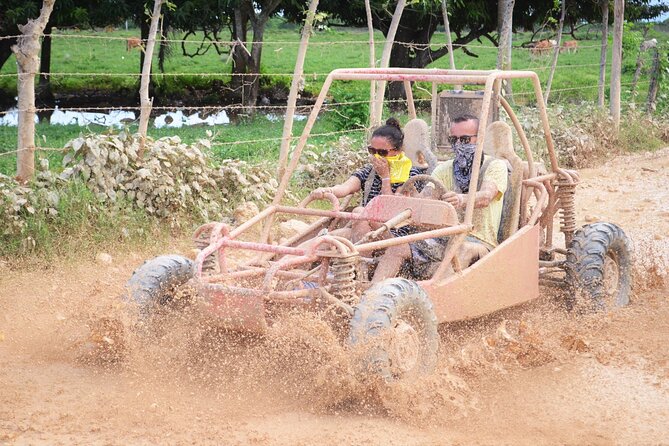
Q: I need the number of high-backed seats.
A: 2